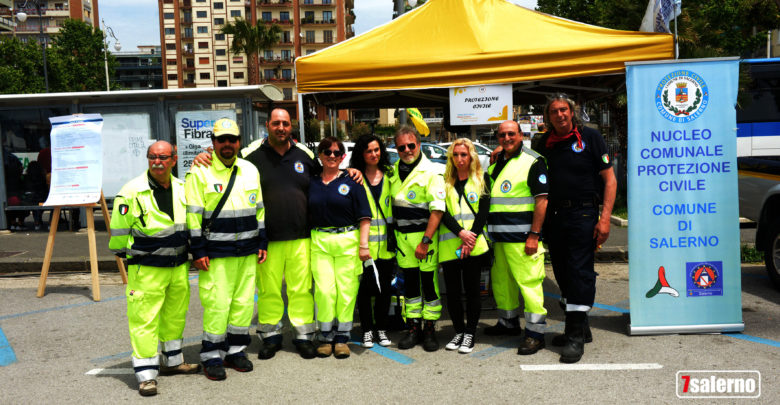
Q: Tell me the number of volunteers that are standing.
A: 9